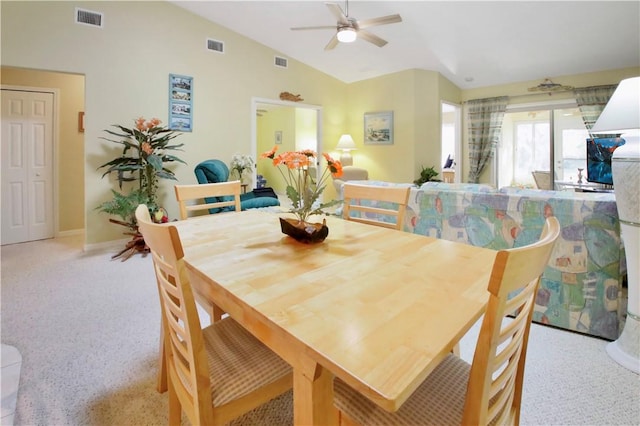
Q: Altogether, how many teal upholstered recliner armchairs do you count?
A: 1